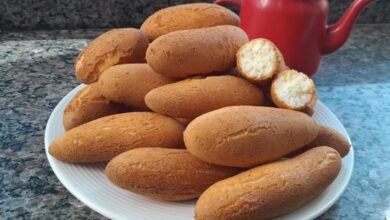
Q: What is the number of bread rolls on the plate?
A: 13